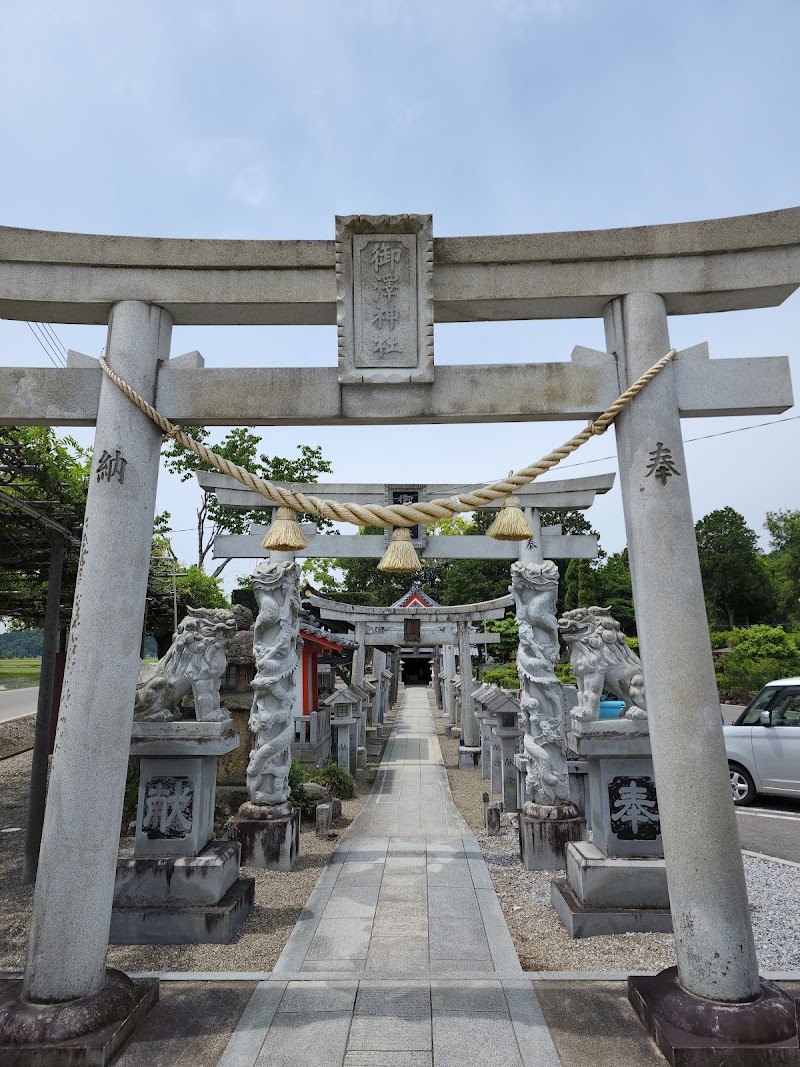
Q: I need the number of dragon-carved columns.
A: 2